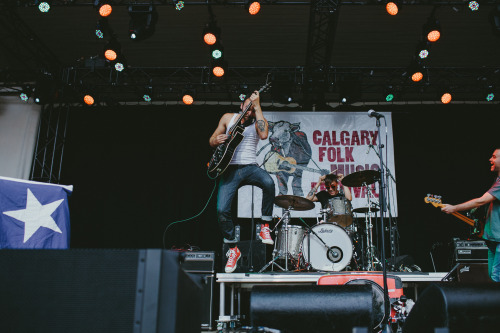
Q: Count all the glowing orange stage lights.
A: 11